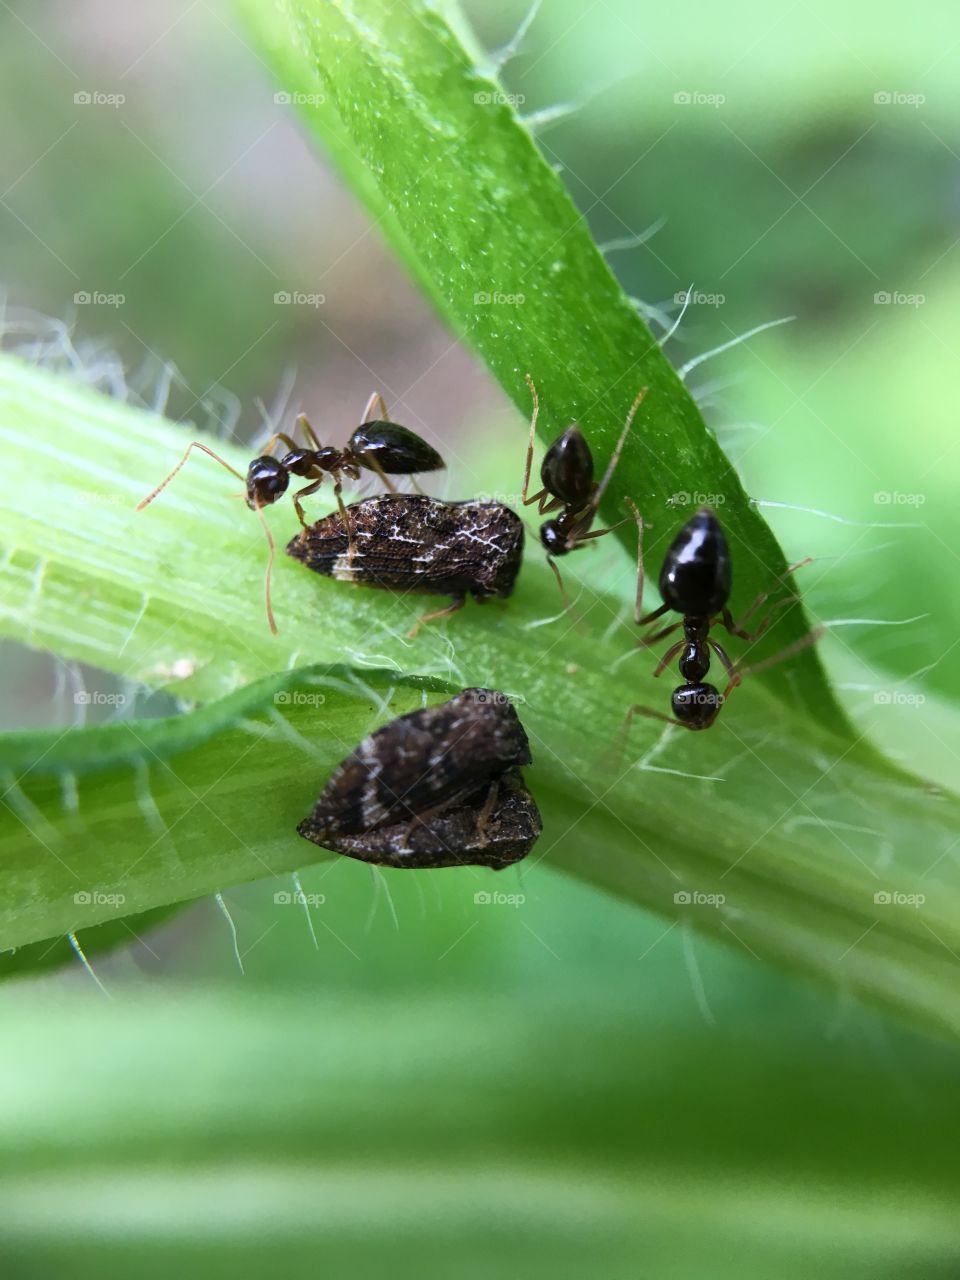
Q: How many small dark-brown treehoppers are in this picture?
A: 3